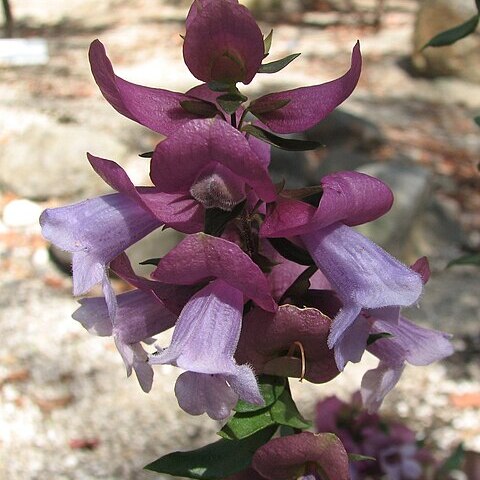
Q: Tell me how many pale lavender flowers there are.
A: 5